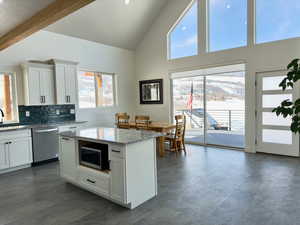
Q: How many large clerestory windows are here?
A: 3